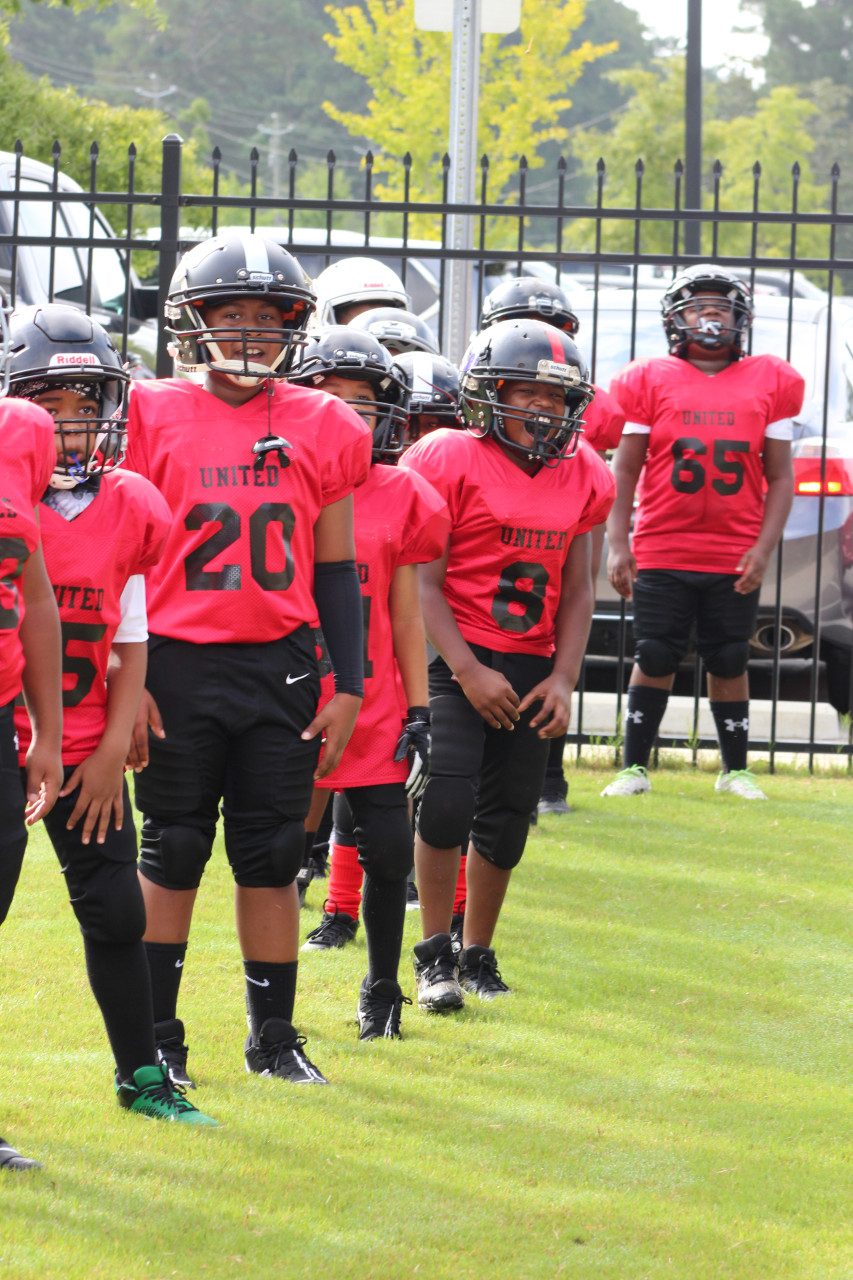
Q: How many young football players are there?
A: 10